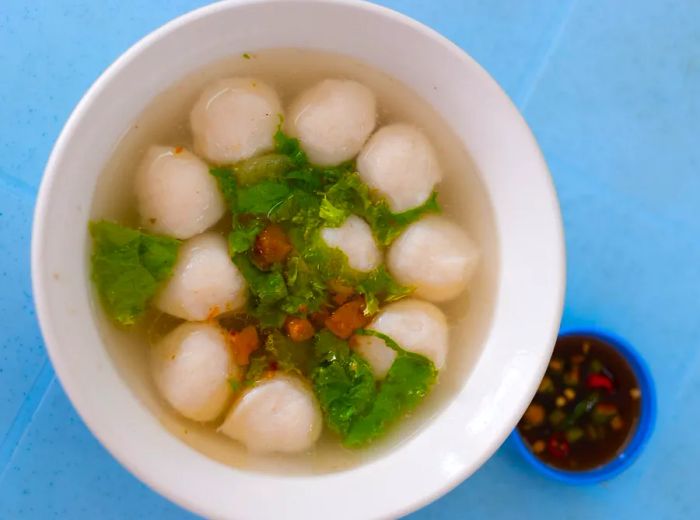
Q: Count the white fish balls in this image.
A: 10